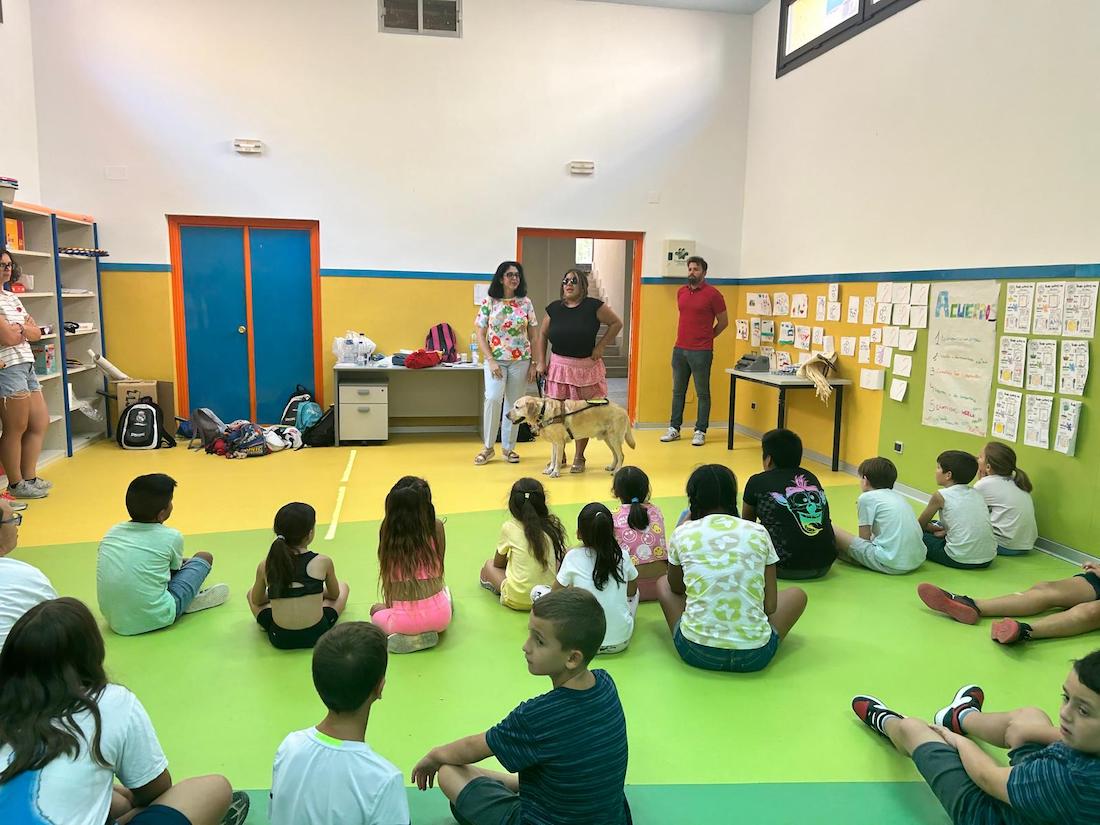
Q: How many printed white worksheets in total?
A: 9